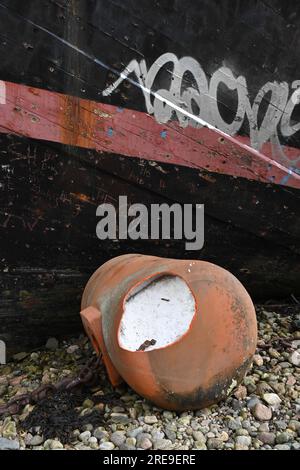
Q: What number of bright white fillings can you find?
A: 1